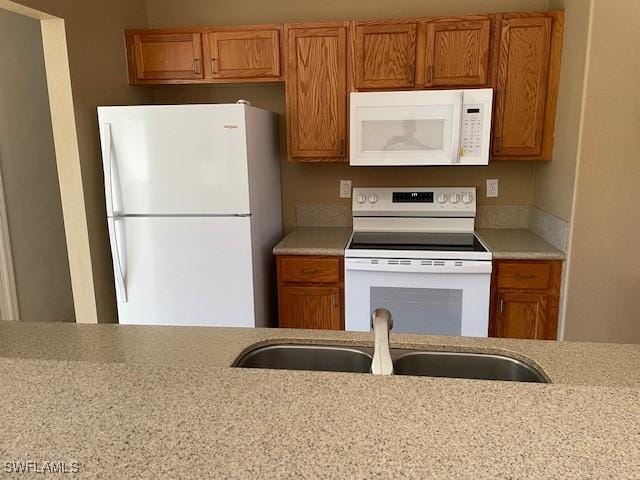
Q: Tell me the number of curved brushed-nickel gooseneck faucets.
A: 1